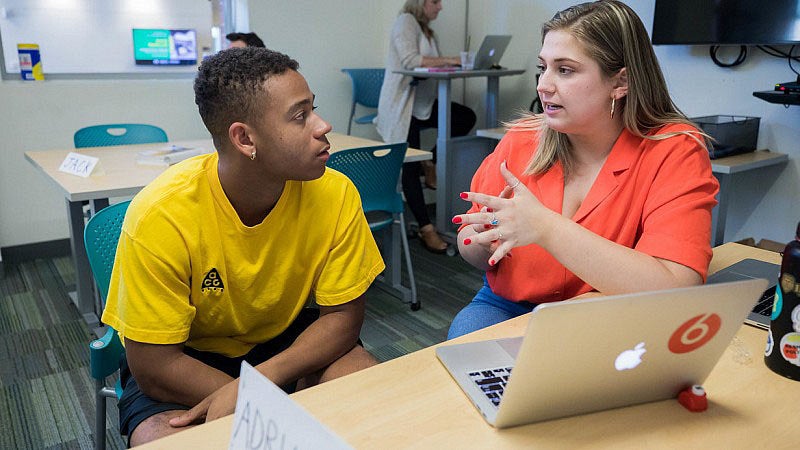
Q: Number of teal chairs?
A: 4